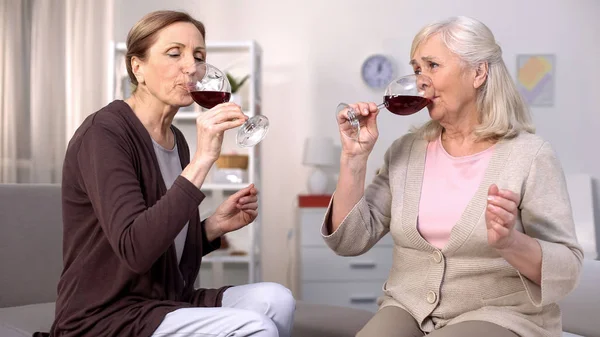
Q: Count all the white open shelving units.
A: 1